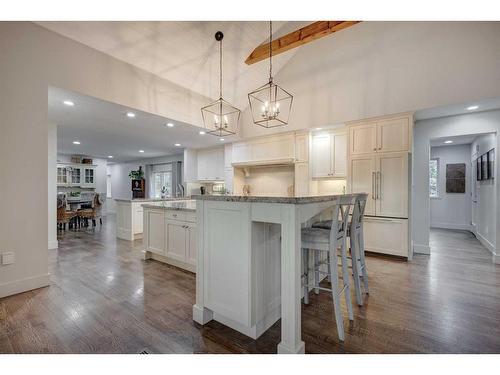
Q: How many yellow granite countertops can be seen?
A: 0